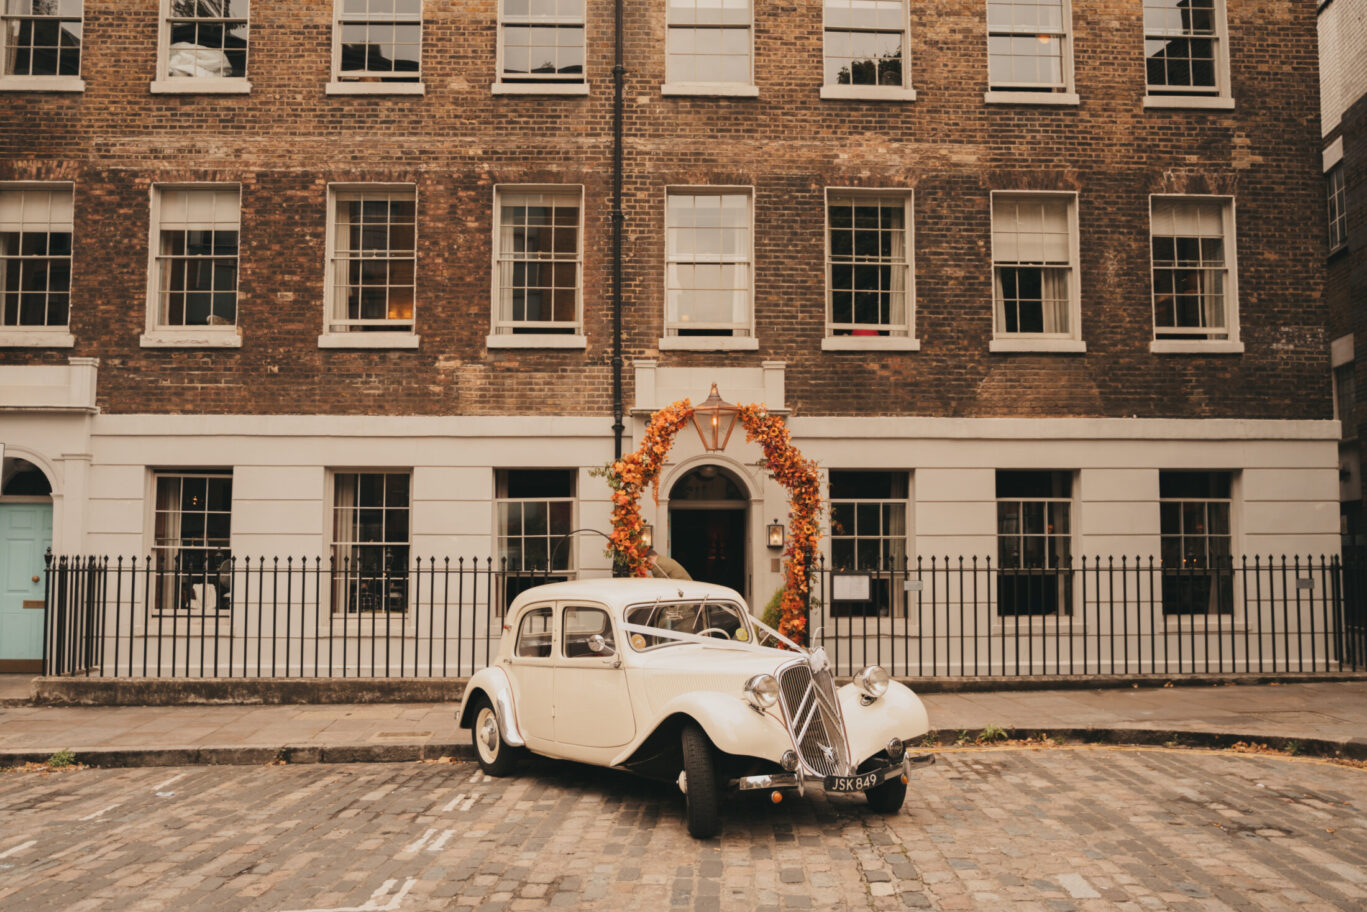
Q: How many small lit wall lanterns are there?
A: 2